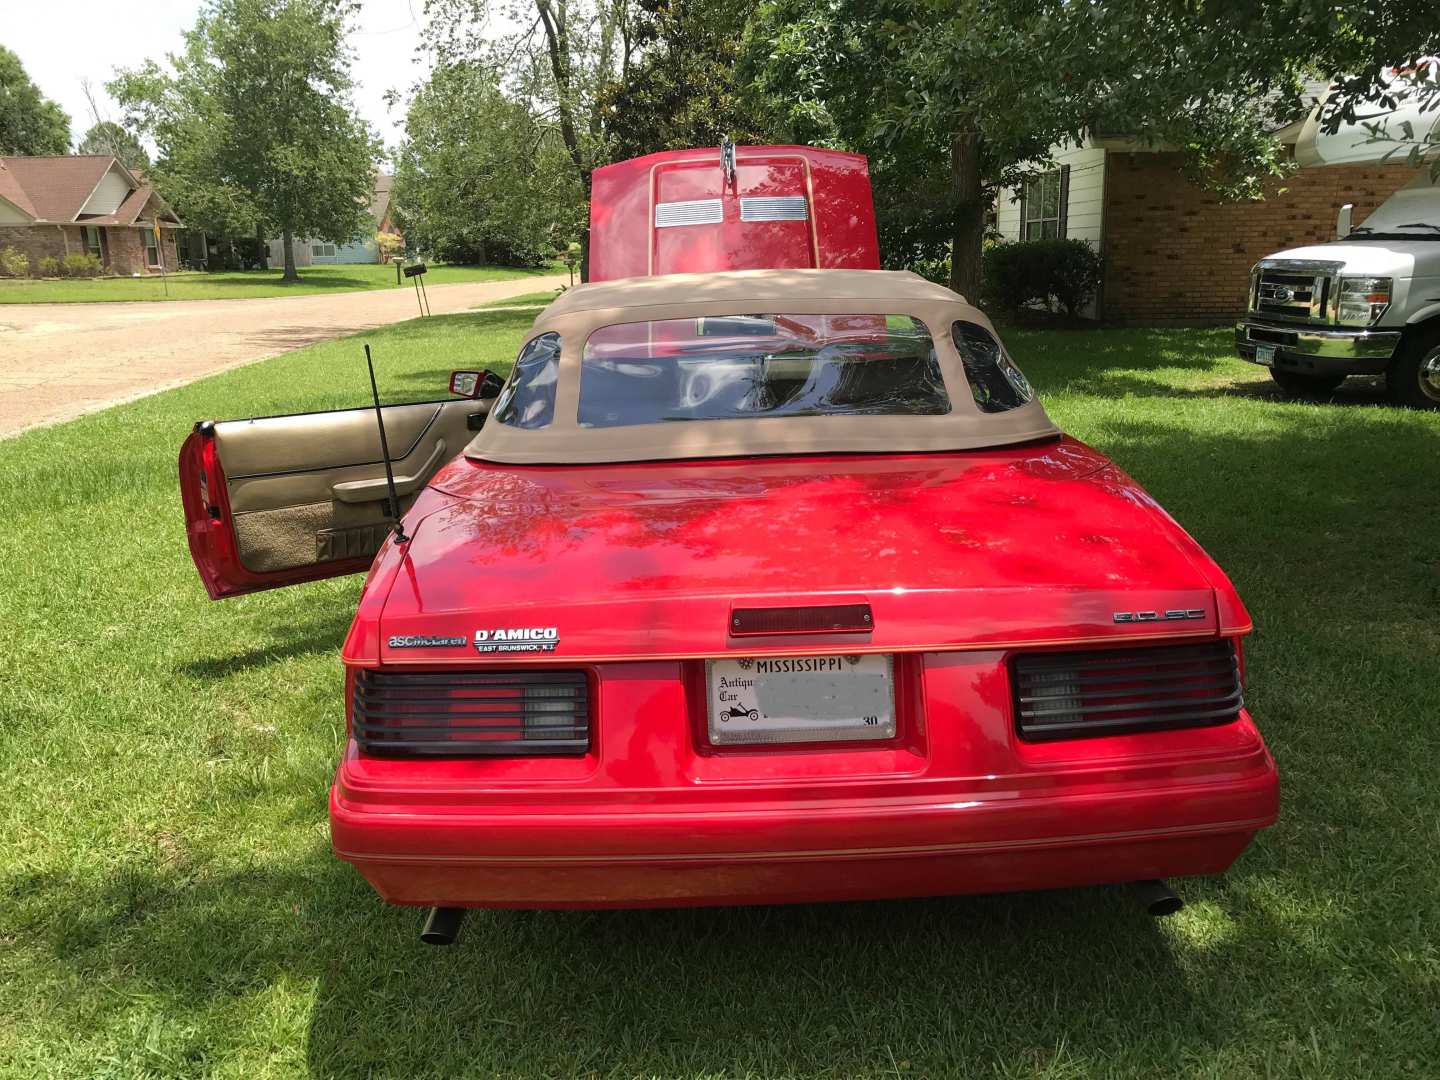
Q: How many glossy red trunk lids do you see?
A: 1